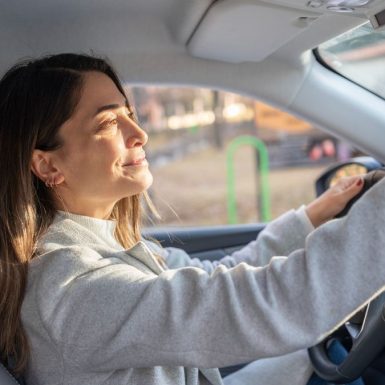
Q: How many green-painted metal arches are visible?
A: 1